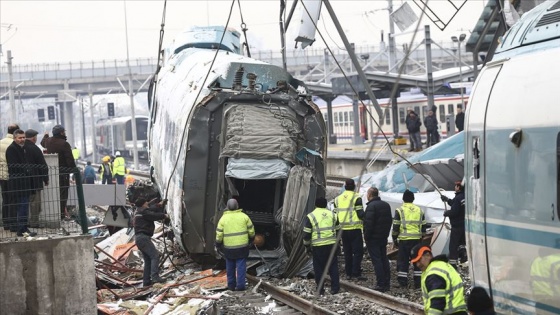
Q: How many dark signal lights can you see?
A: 3